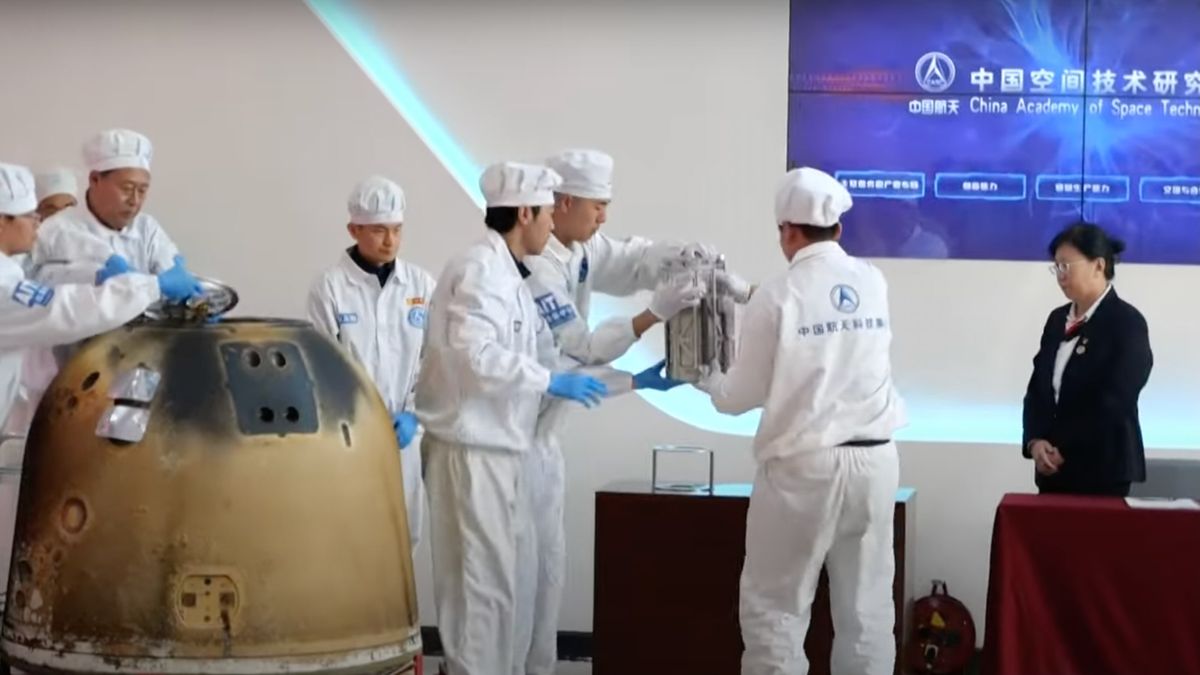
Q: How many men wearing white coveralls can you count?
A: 7